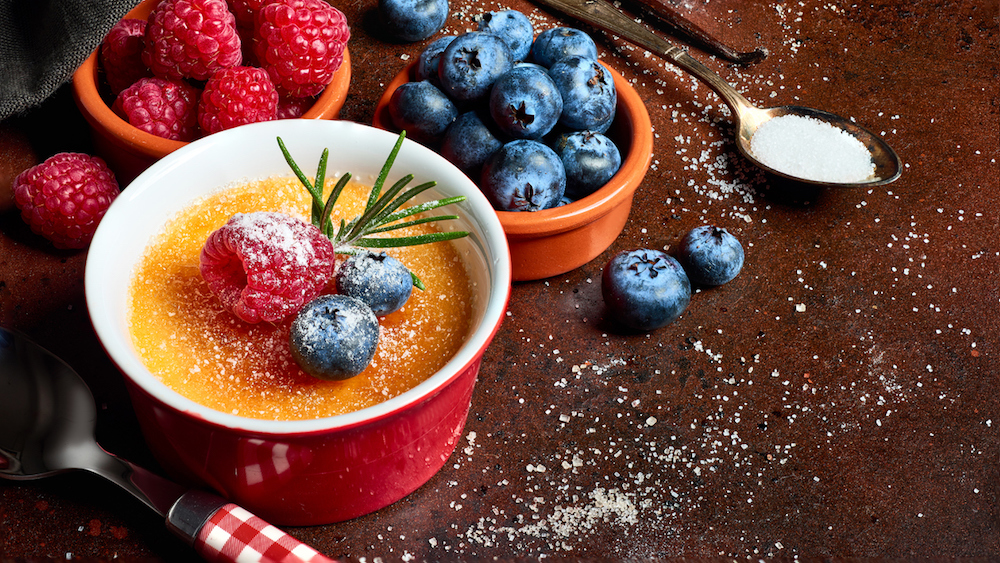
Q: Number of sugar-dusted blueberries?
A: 2